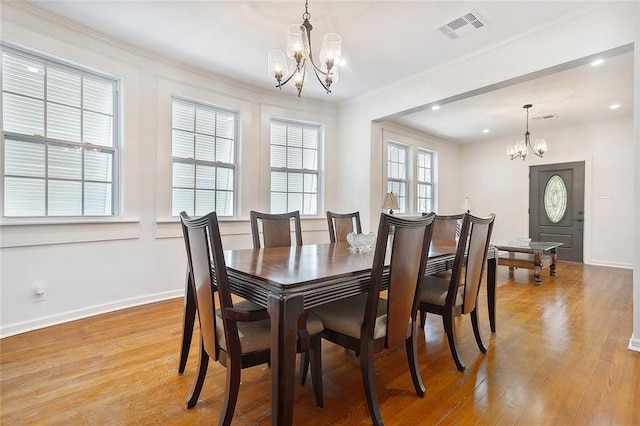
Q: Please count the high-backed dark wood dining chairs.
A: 6